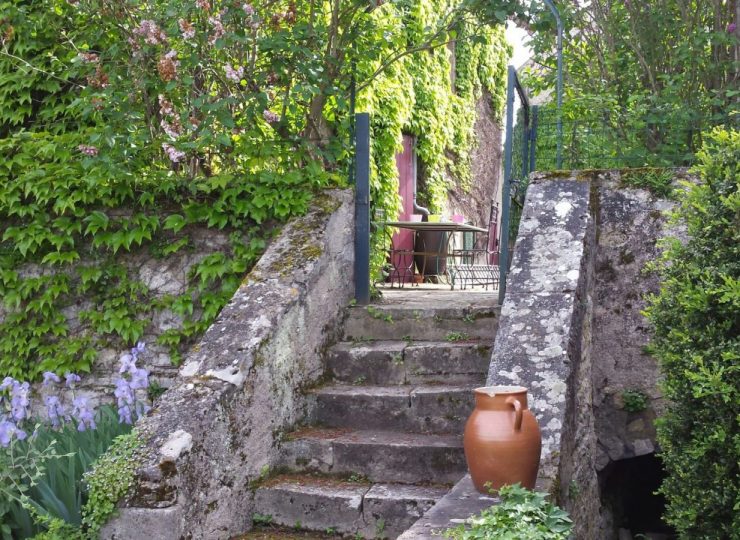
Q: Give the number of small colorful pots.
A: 3